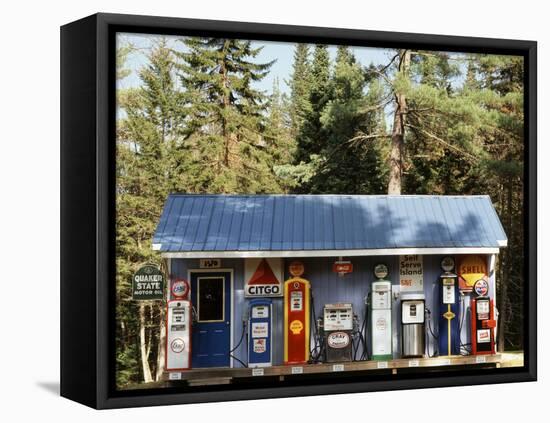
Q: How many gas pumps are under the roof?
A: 8